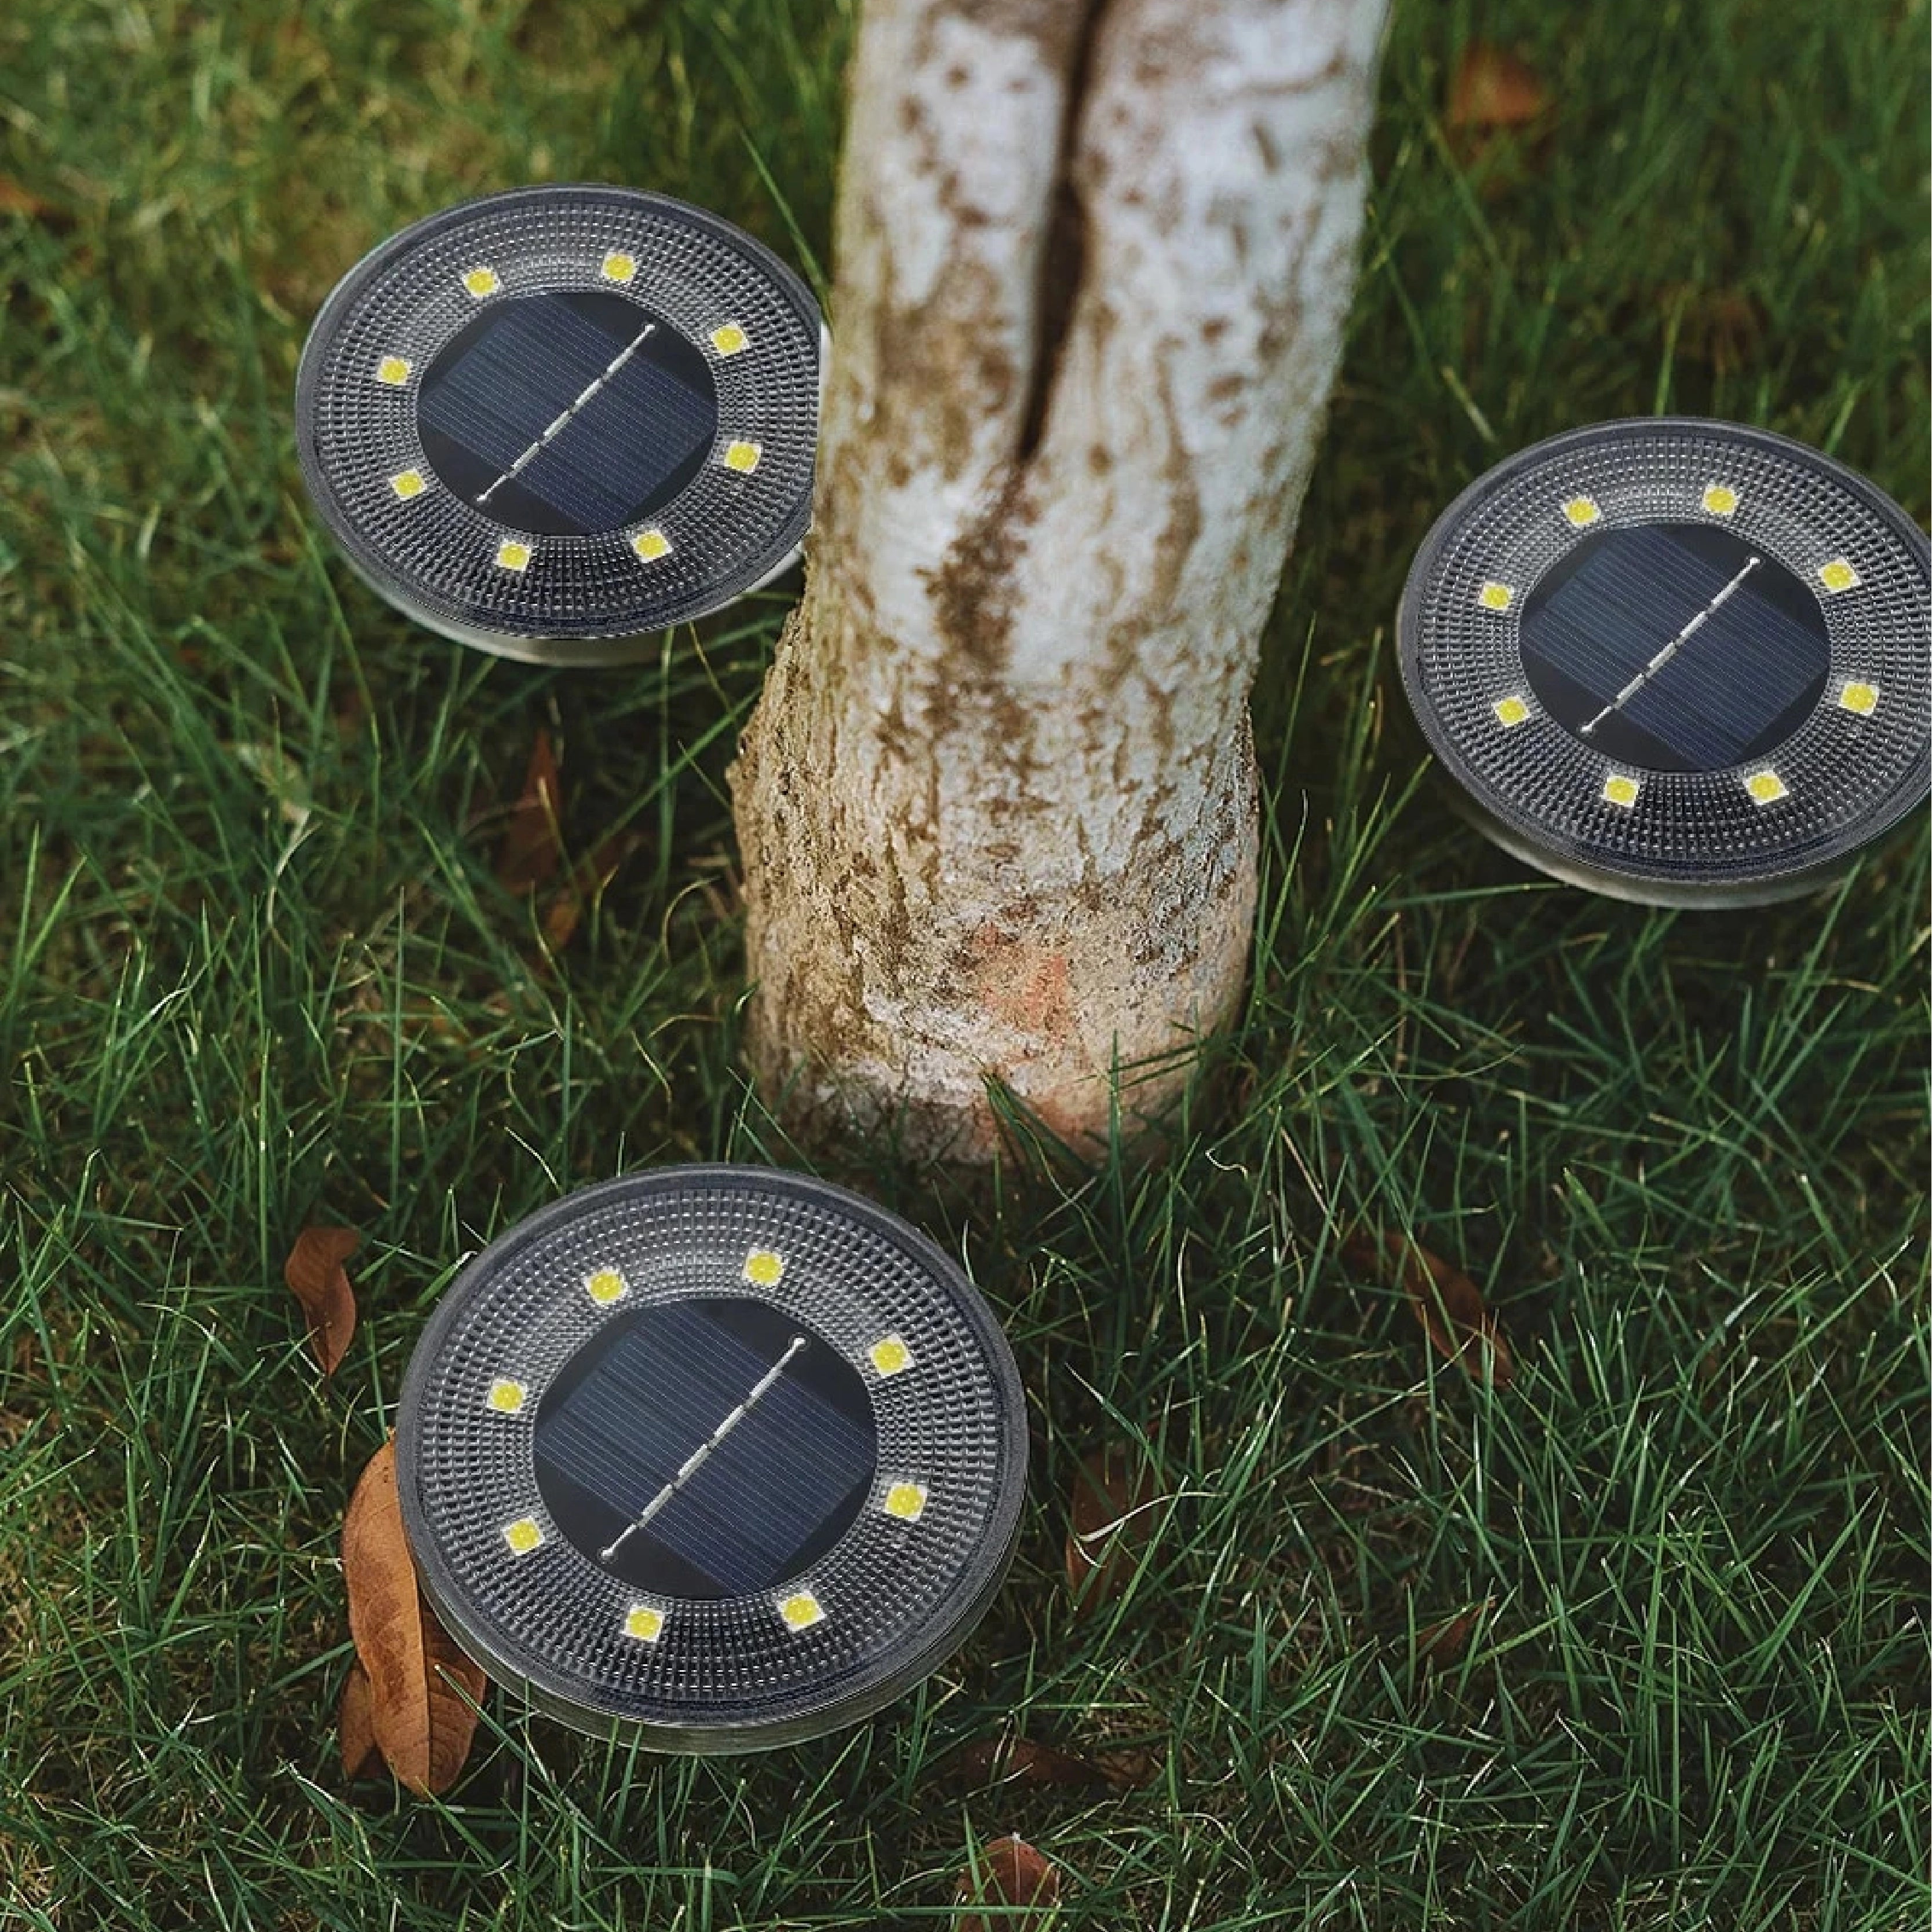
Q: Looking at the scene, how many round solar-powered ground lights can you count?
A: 3